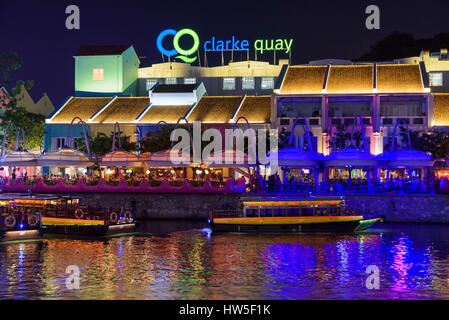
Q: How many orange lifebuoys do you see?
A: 5